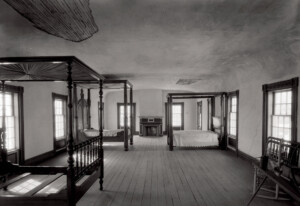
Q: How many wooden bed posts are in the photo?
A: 11